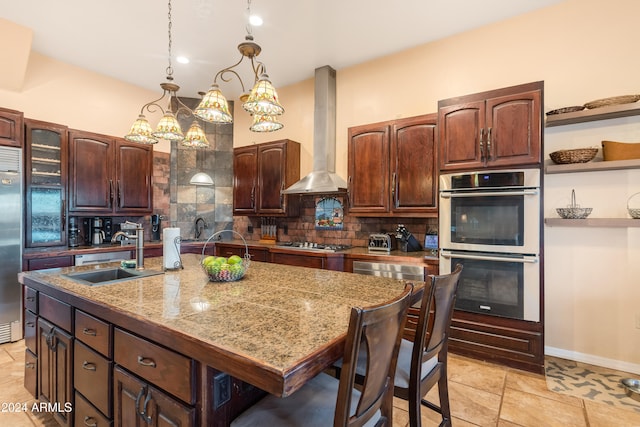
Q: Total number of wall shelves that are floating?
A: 3